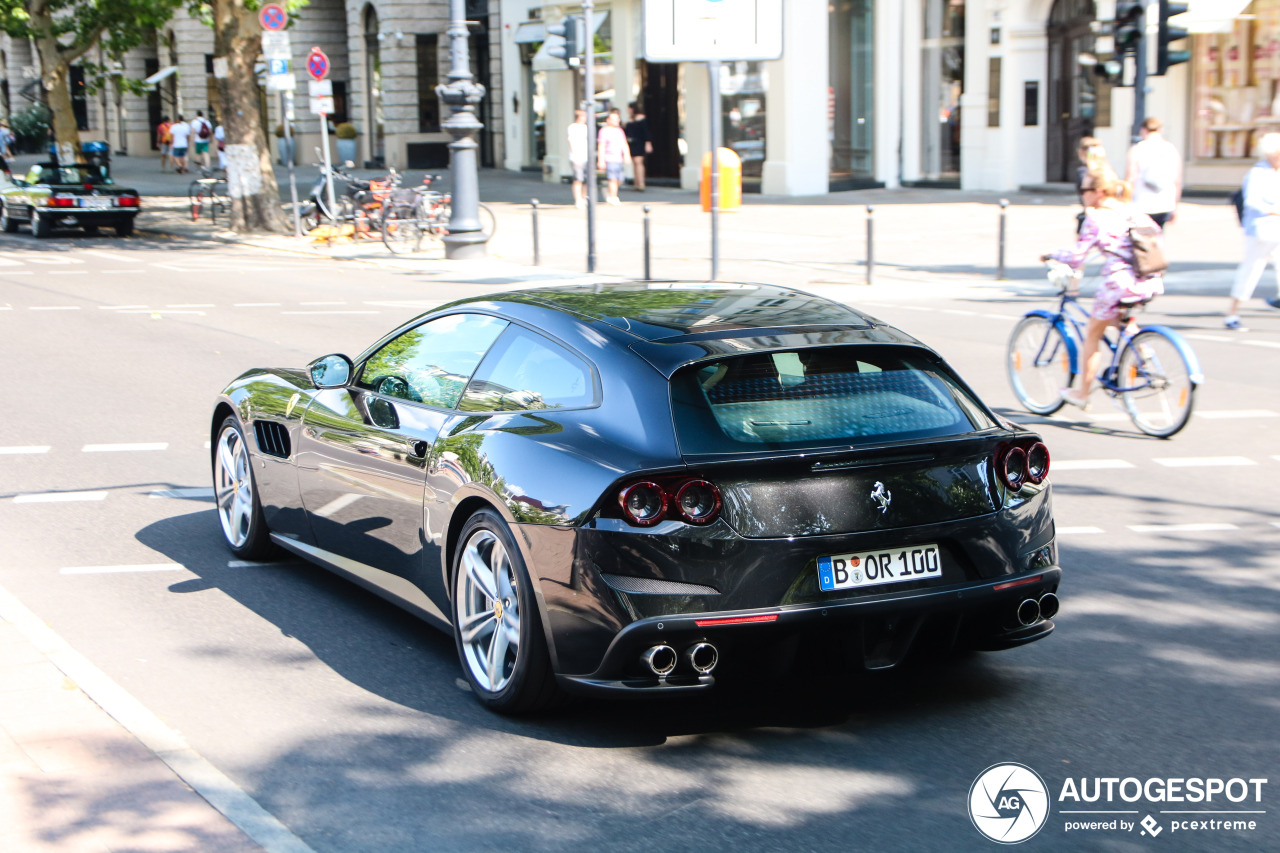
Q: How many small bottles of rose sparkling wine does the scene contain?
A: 0